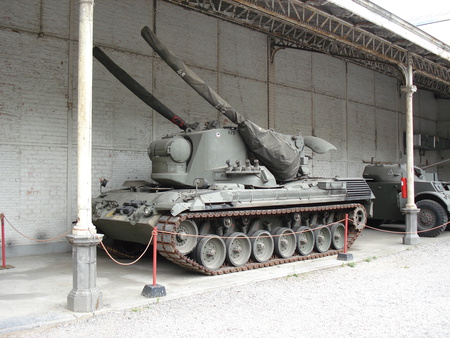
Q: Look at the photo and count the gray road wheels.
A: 7